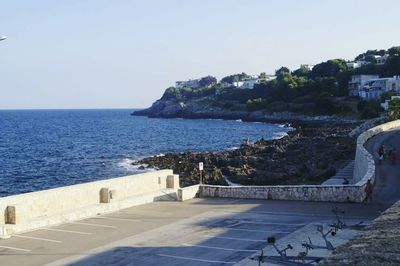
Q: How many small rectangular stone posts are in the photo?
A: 3